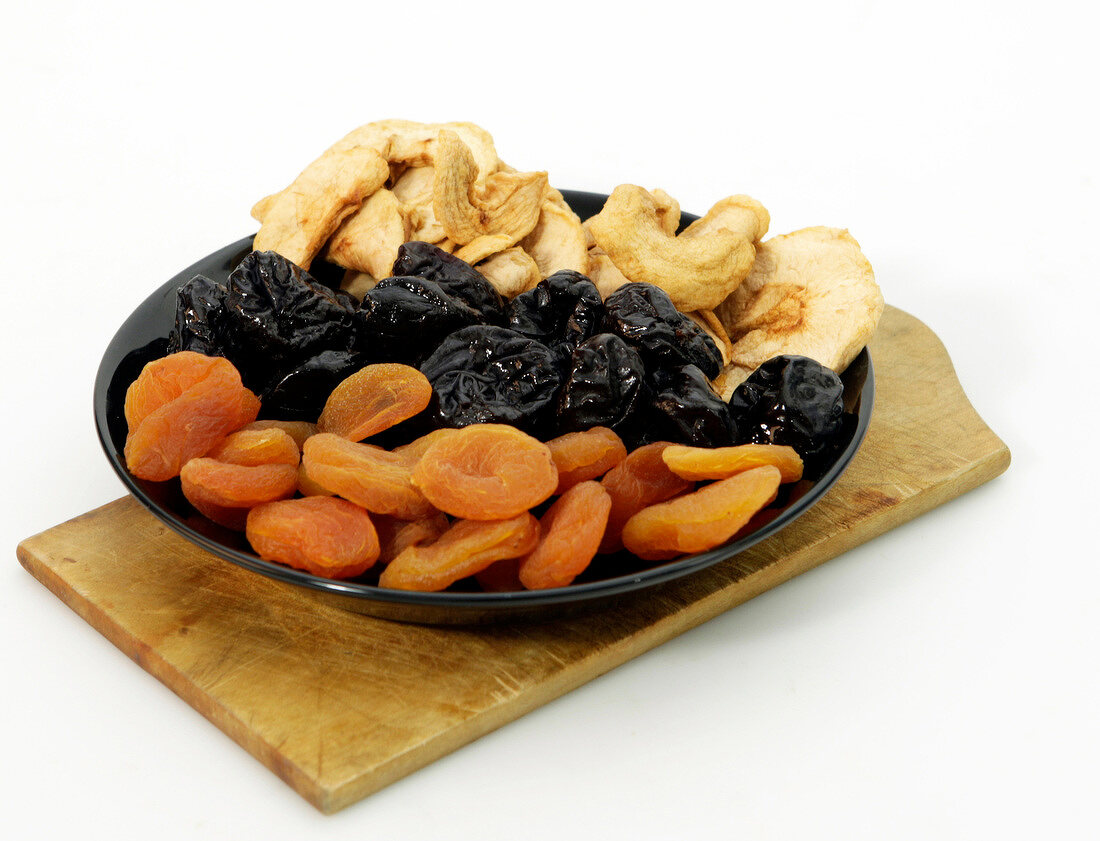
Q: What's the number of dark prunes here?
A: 11